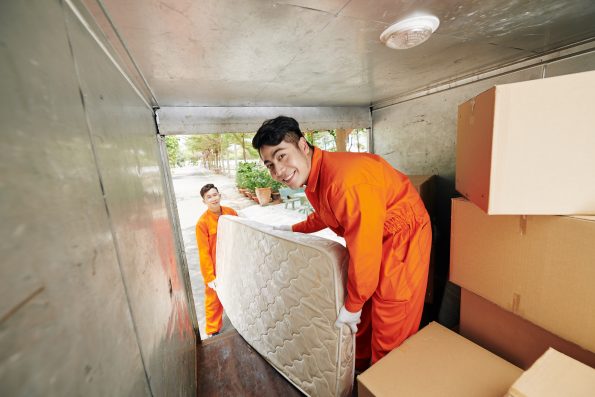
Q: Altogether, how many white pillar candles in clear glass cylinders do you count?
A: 0